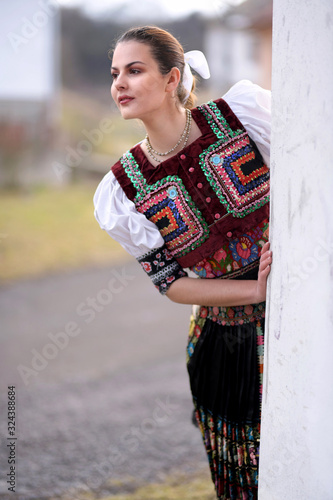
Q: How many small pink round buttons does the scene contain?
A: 6